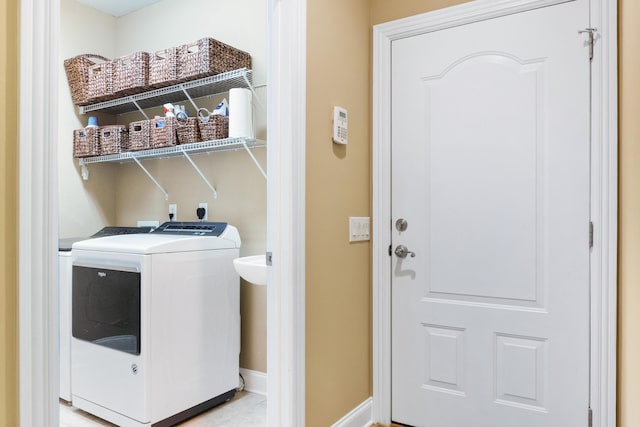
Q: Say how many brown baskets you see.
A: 11